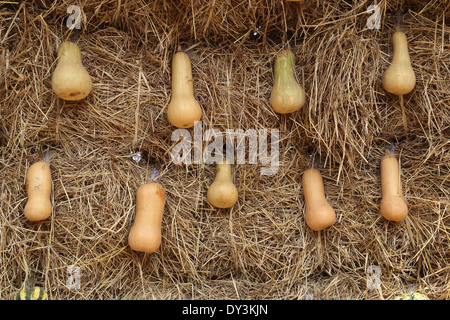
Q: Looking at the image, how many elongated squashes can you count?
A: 9